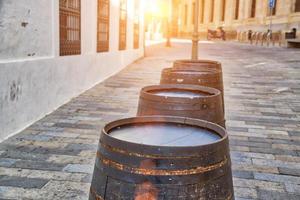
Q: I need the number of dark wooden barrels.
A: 4